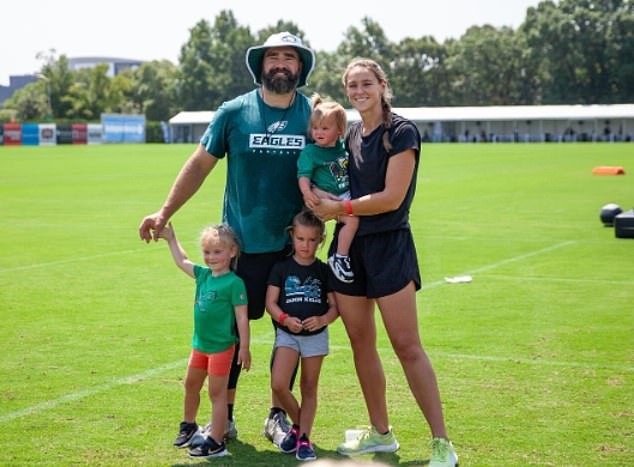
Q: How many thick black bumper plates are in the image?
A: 0